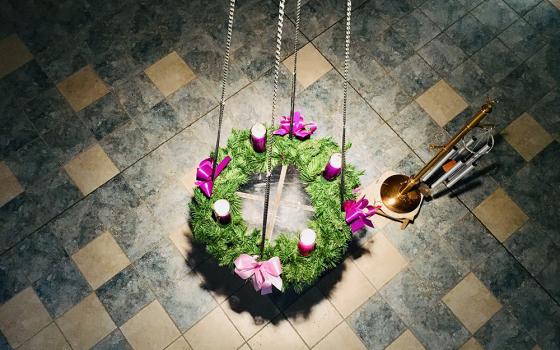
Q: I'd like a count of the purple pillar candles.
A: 3